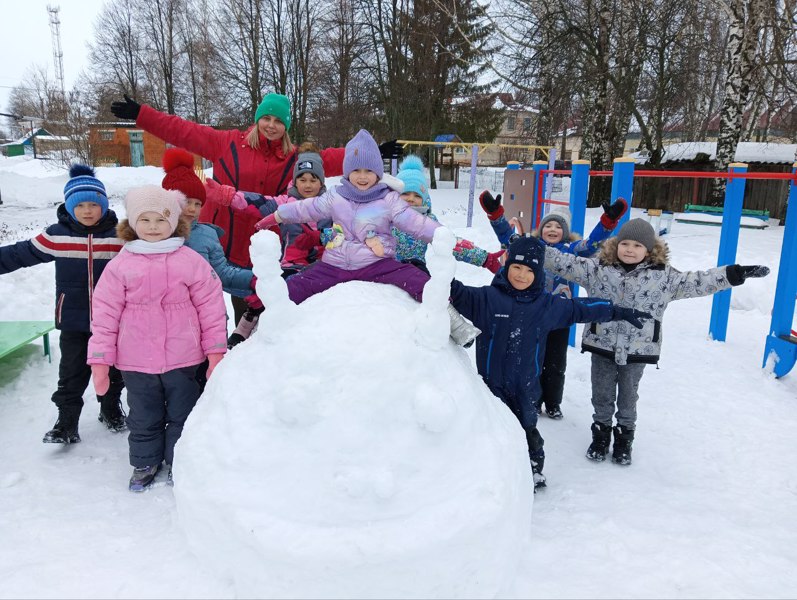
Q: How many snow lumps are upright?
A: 2